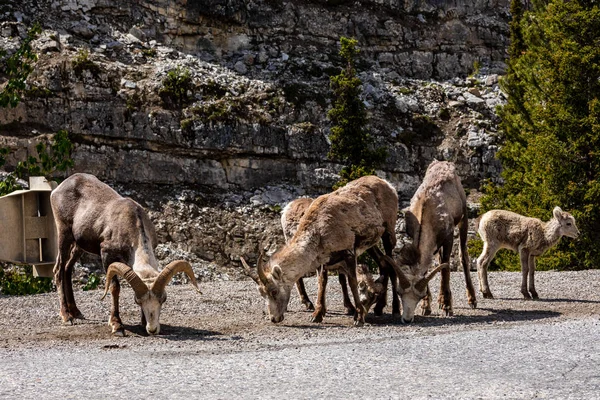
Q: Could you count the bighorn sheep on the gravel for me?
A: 5